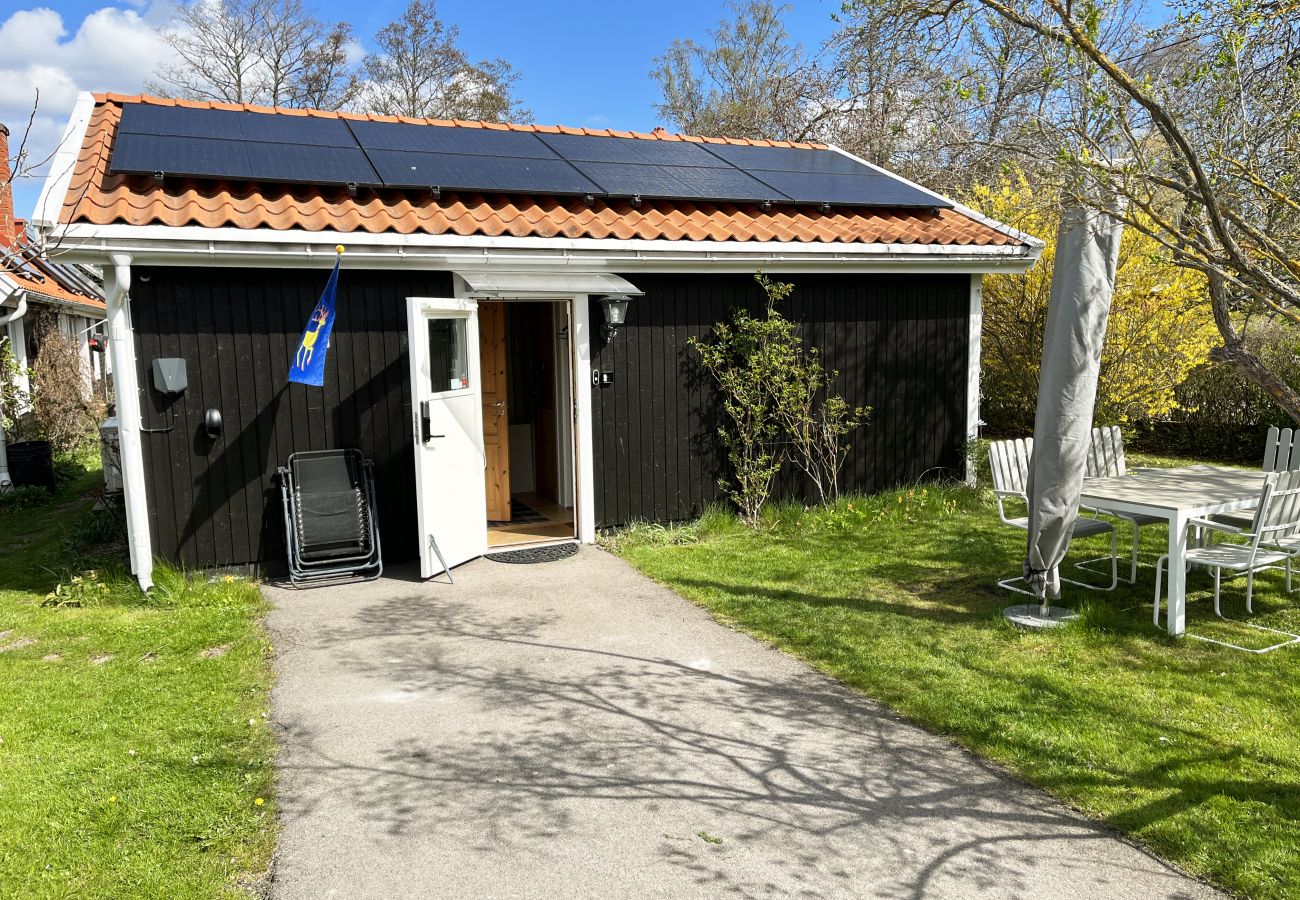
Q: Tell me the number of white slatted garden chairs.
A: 4